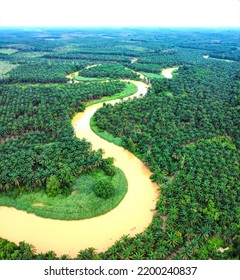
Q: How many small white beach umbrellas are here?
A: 0